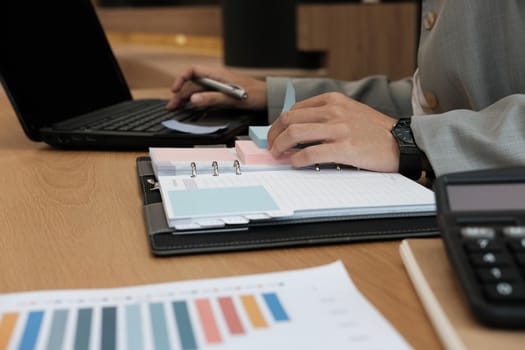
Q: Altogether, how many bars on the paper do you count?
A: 12